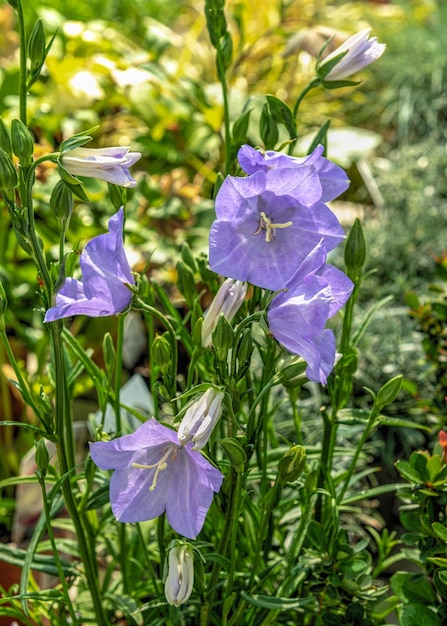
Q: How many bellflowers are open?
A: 5